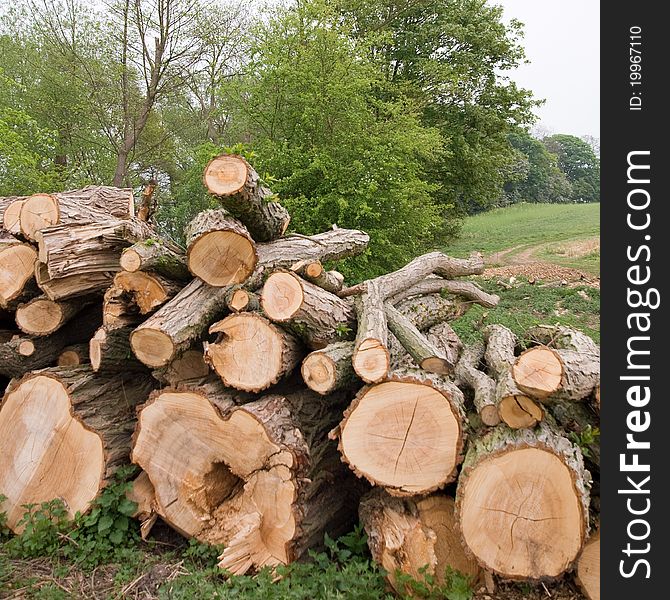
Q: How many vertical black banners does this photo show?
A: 1